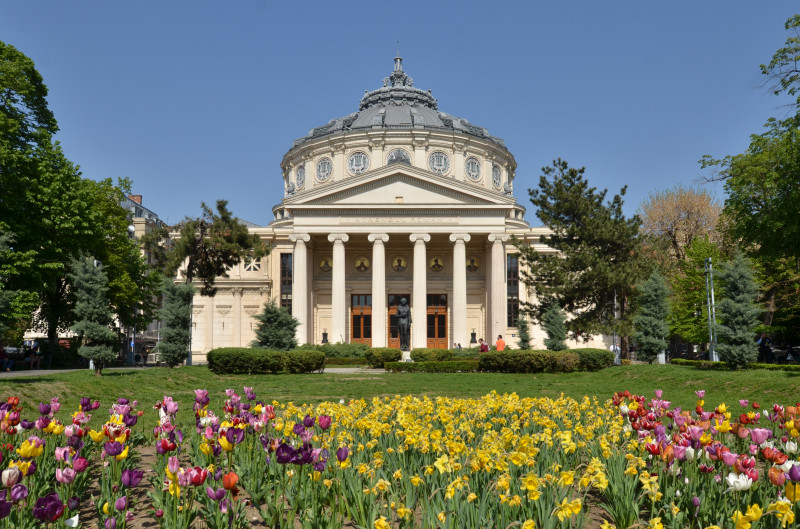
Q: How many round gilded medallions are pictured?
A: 5